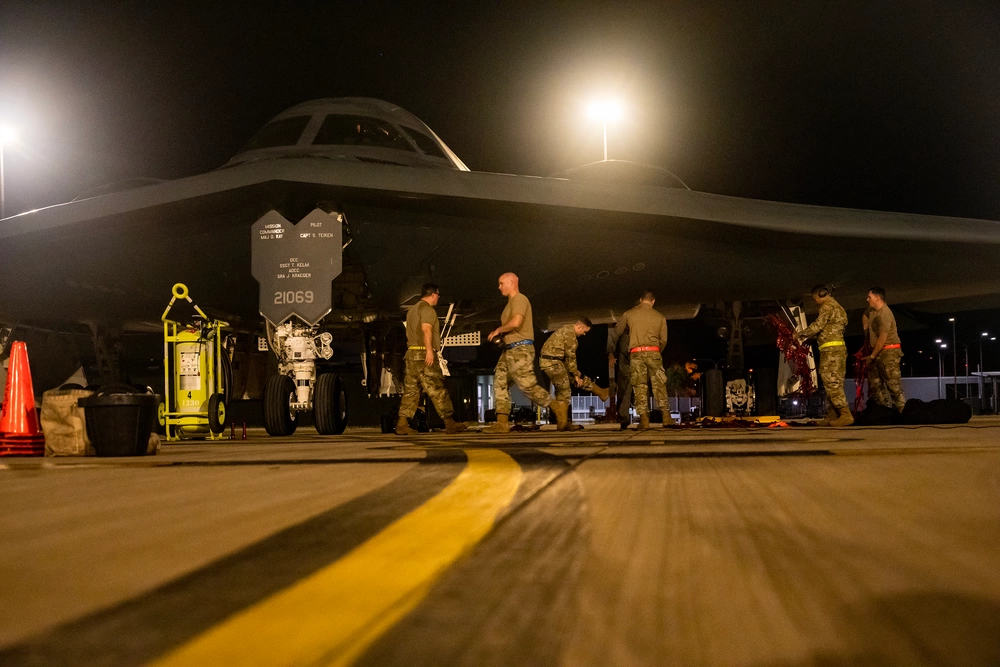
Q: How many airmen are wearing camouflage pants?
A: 6